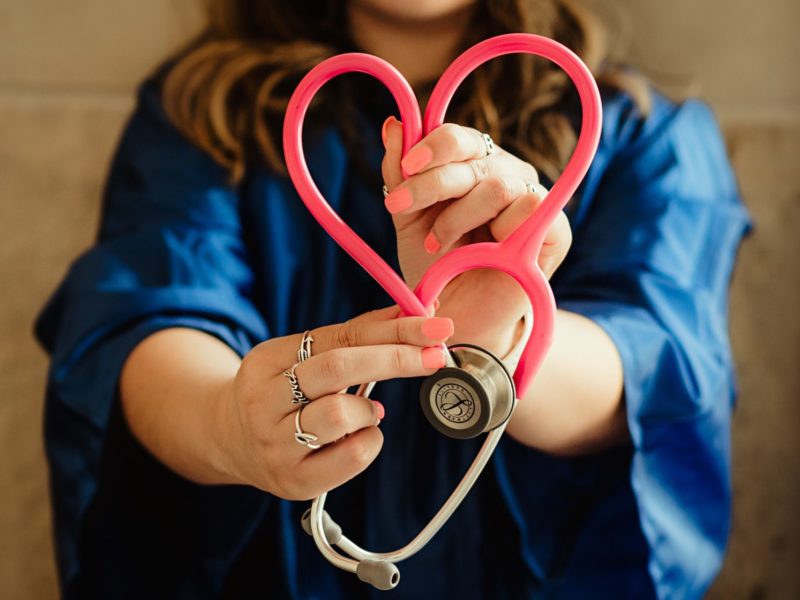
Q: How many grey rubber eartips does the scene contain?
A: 2